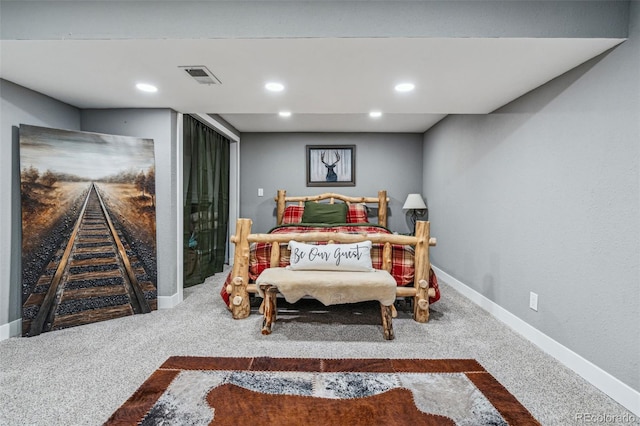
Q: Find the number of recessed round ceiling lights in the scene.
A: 5